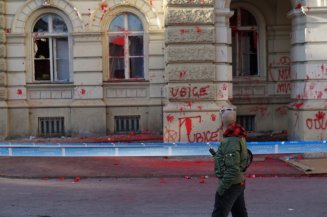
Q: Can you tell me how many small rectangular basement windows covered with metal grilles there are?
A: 3